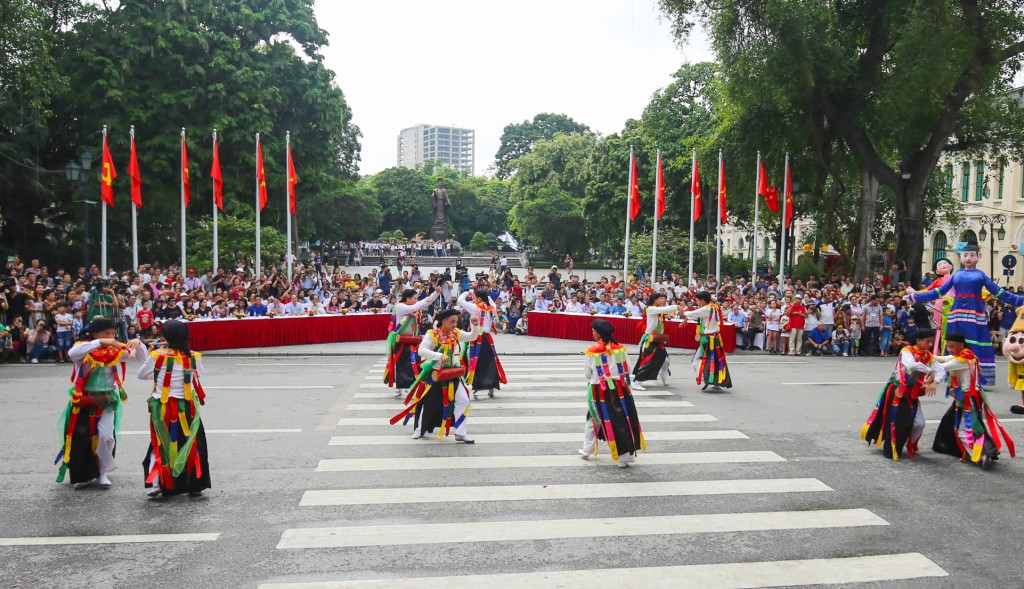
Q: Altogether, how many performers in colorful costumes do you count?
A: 10